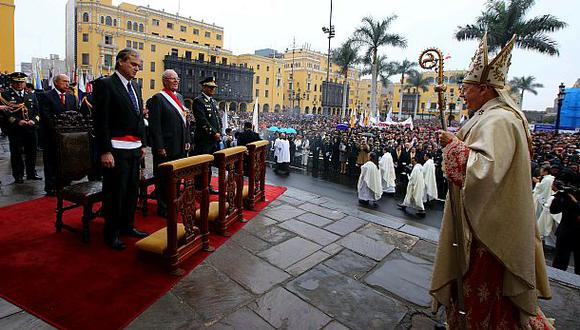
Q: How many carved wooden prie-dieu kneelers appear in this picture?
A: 3